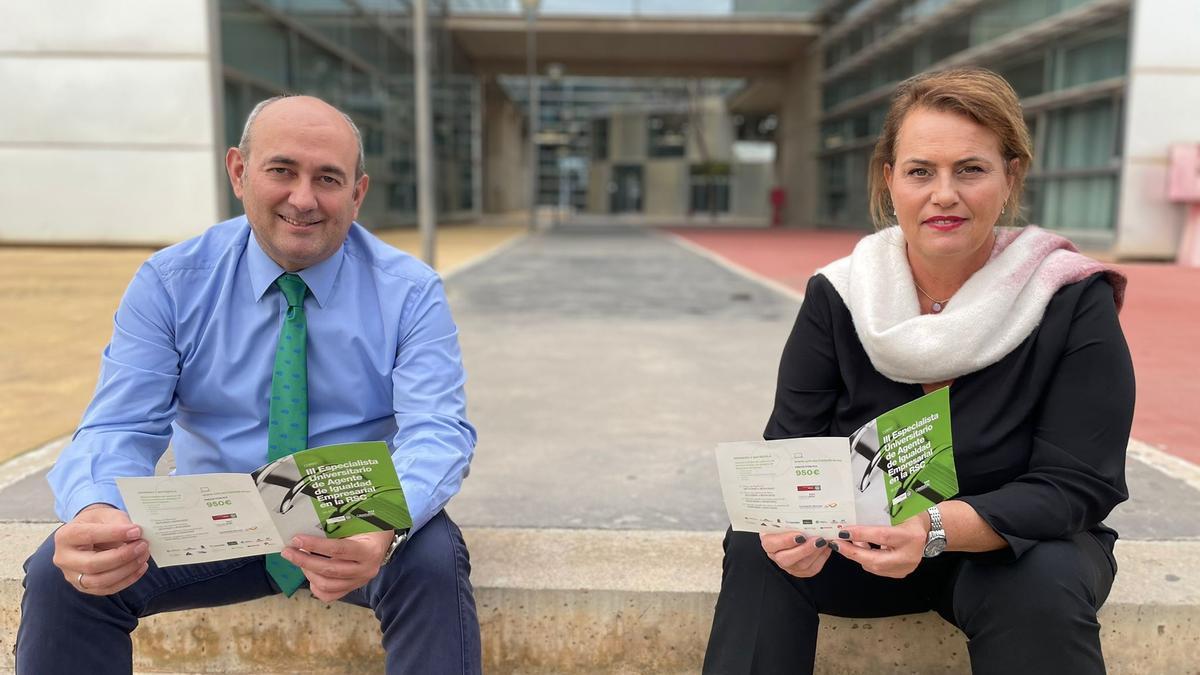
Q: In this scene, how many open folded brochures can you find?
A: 2